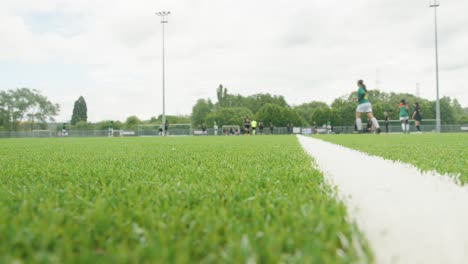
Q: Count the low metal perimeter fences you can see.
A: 1